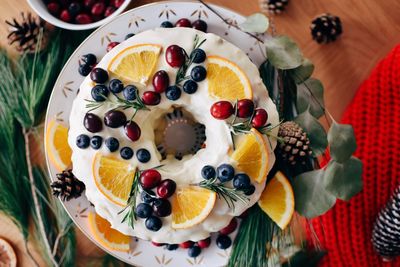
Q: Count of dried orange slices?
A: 1